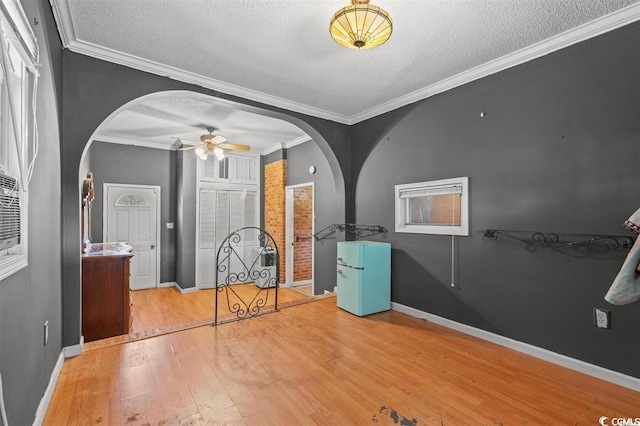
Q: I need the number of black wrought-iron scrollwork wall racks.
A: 2